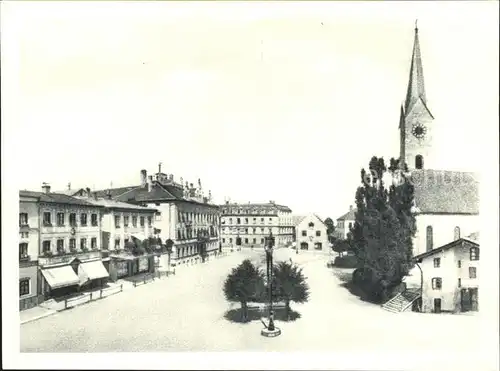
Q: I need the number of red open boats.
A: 0